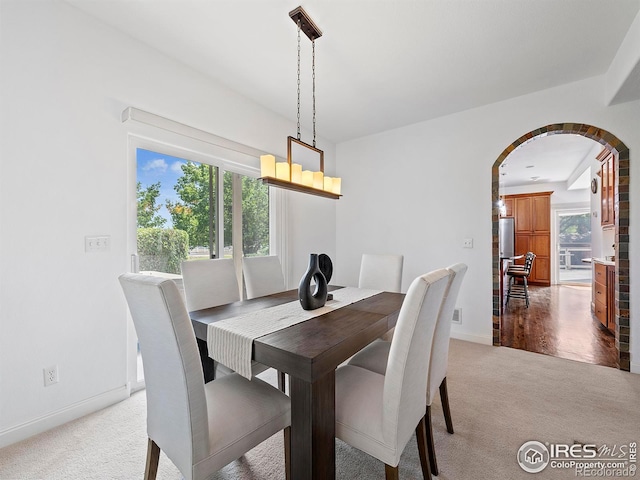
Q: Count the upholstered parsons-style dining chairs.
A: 6